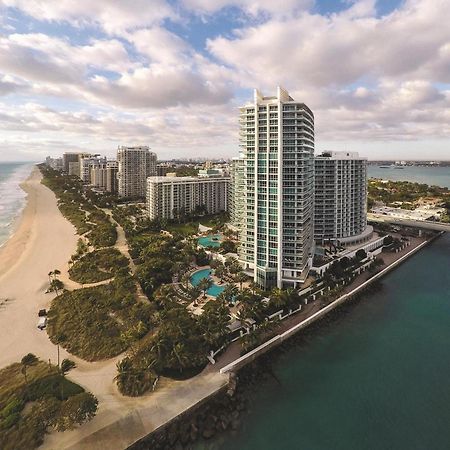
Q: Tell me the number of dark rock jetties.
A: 1